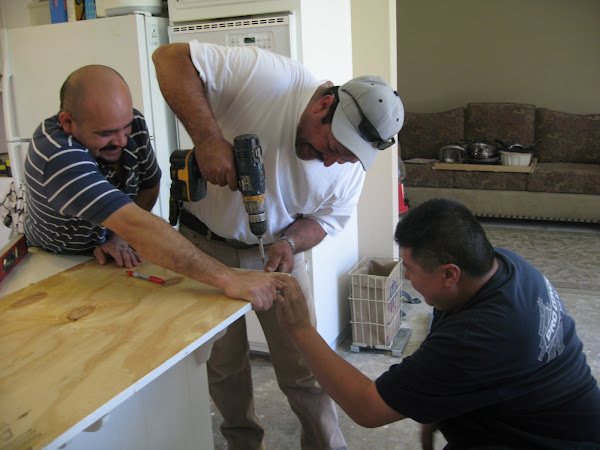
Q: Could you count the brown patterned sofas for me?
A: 1